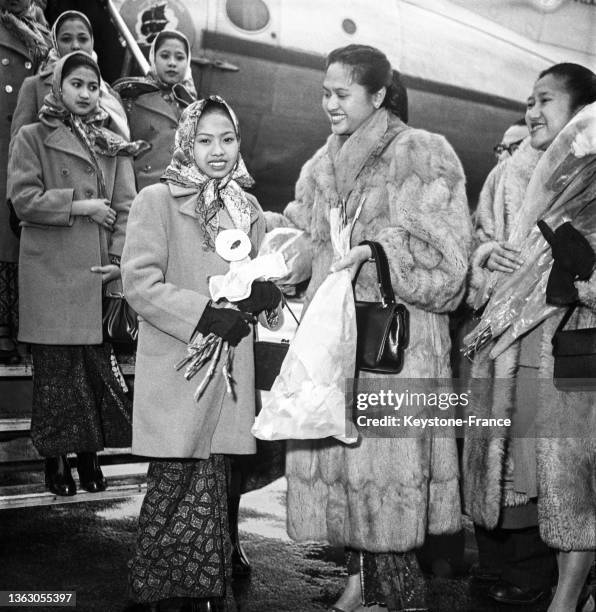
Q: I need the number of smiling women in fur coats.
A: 2